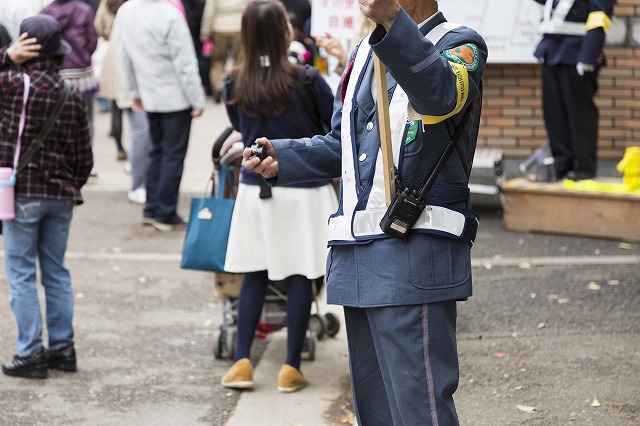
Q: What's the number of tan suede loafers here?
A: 2